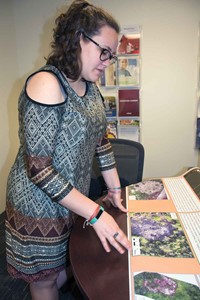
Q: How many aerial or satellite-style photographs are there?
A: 3